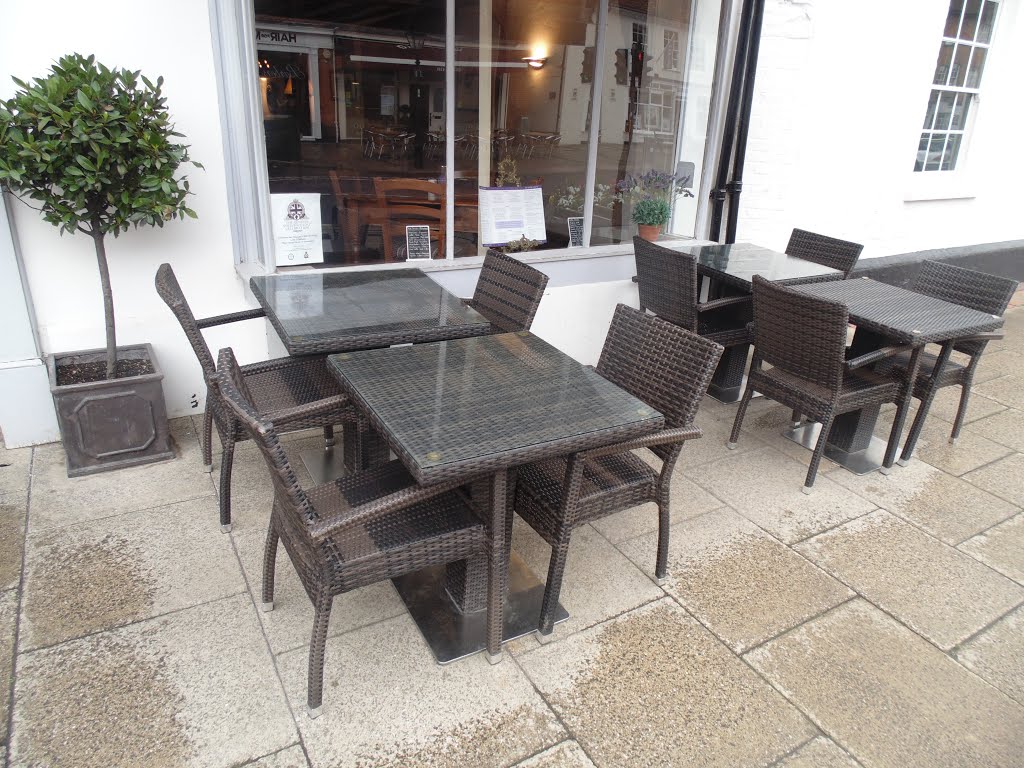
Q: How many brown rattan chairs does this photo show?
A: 8